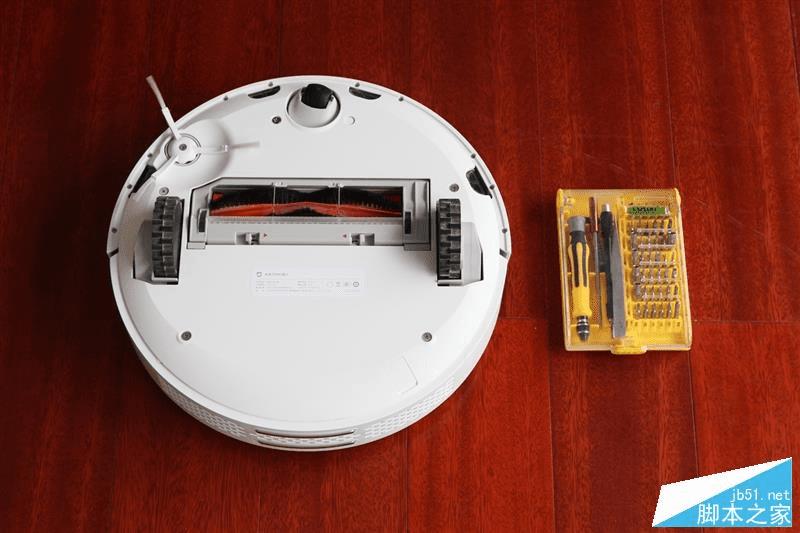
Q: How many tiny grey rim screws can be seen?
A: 10